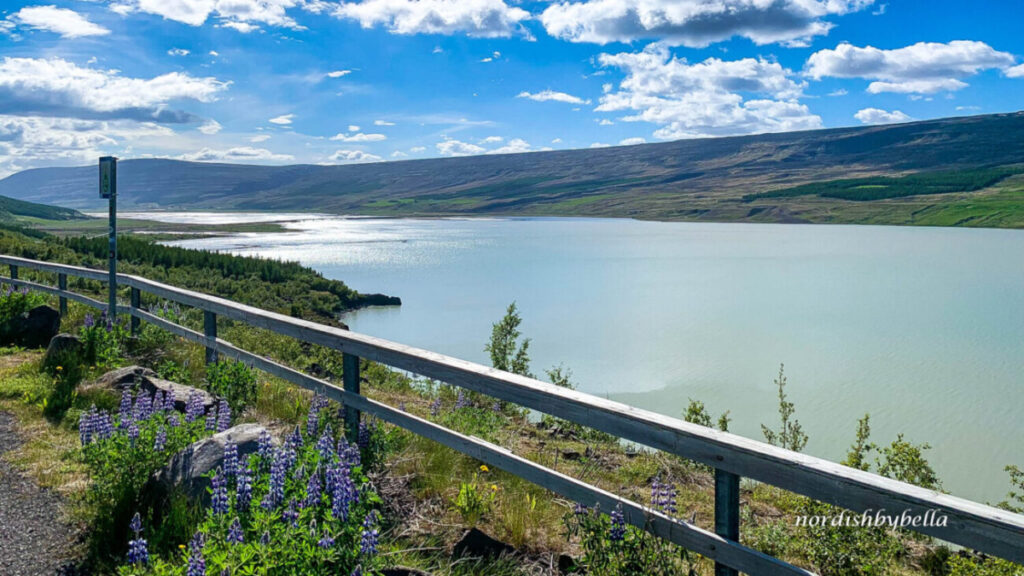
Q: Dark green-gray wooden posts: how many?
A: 6